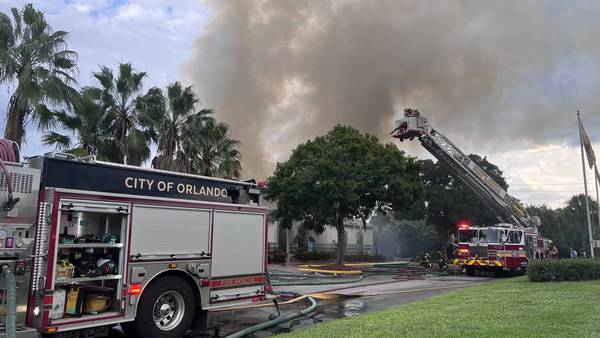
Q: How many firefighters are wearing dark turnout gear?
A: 2